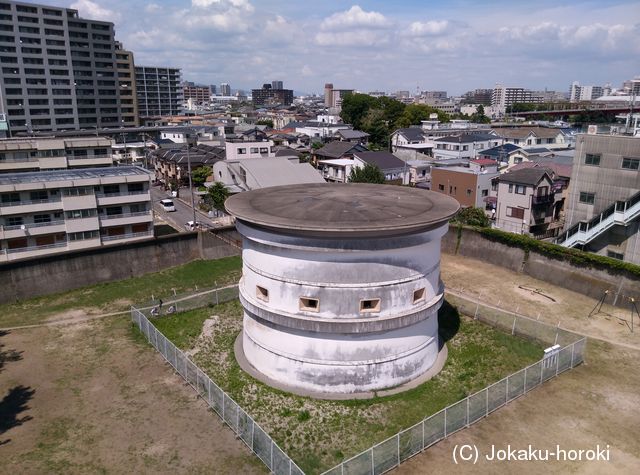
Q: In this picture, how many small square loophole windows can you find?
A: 4